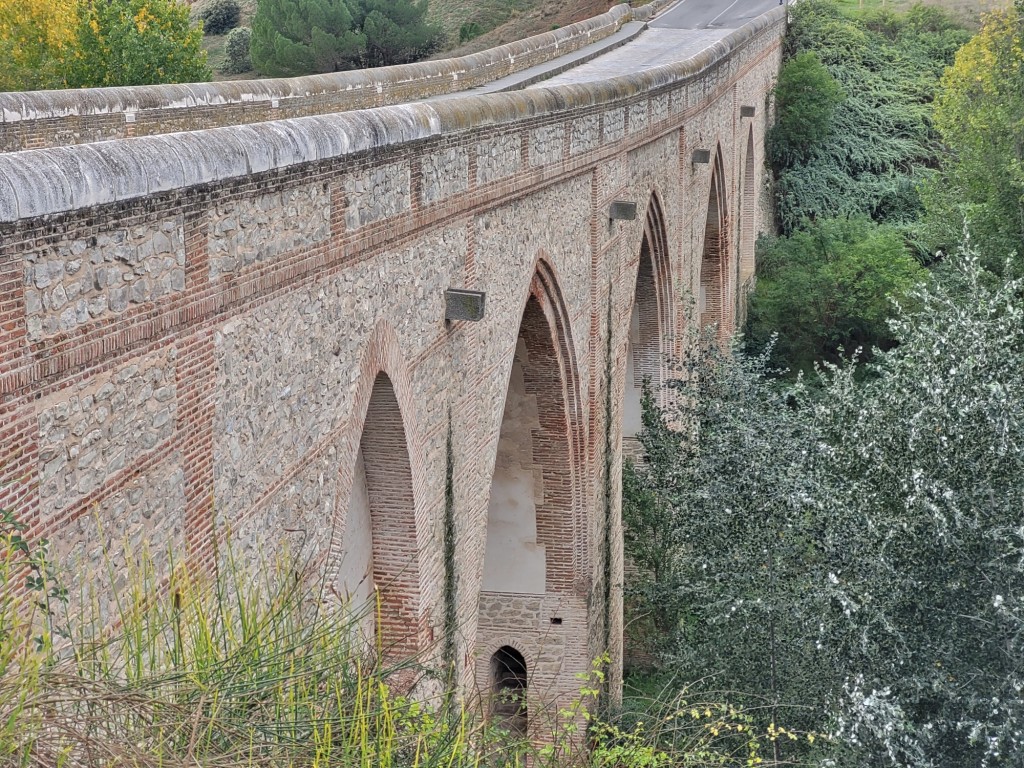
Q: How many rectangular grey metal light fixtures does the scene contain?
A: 4